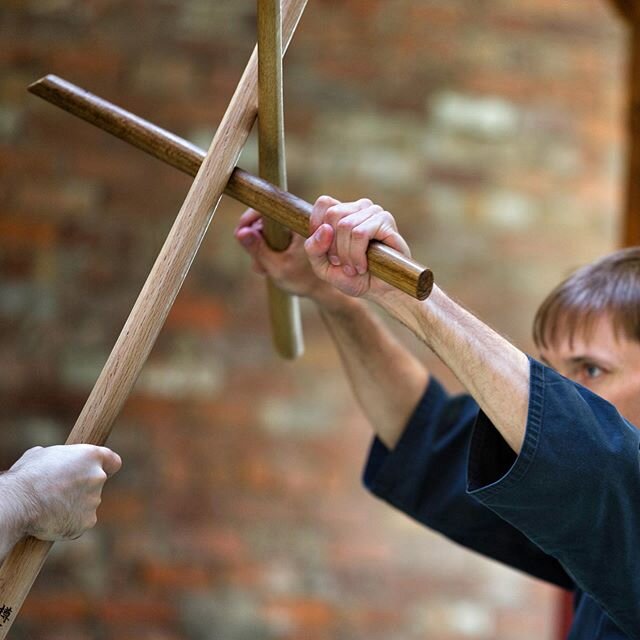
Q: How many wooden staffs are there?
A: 3